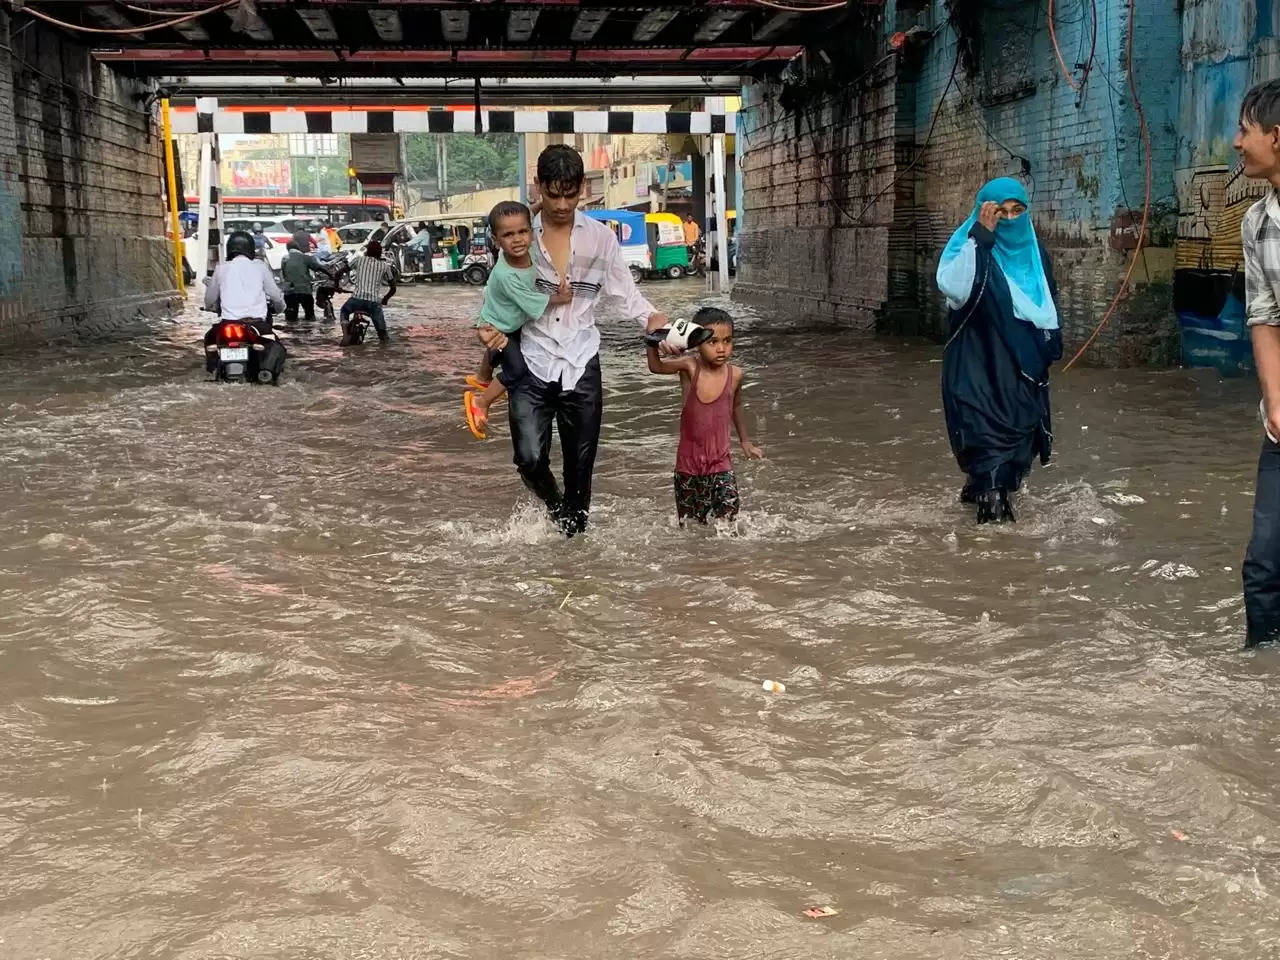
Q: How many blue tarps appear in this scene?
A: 1